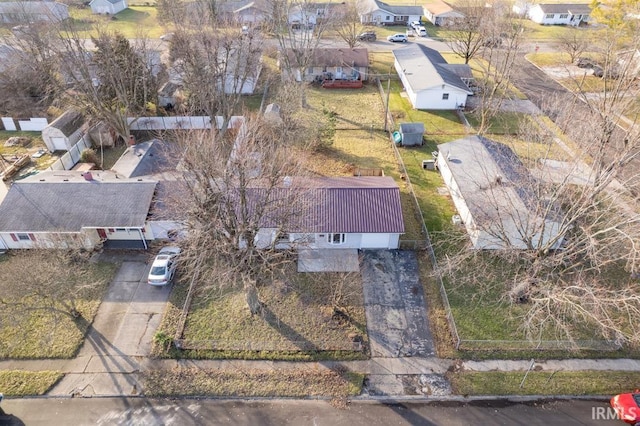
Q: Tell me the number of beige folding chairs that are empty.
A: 0